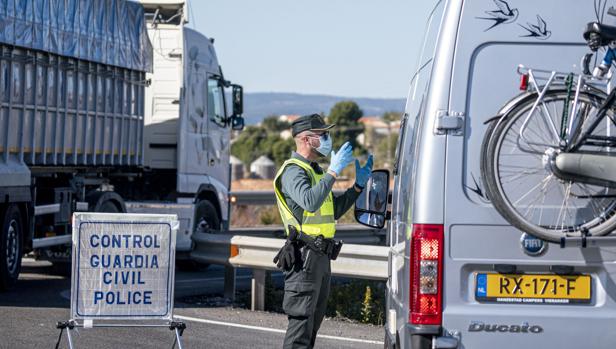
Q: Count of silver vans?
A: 1